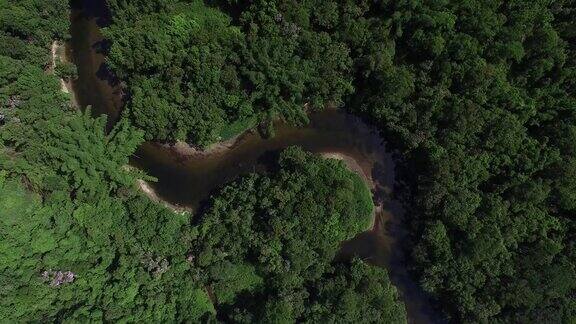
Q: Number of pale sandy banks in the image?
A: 4